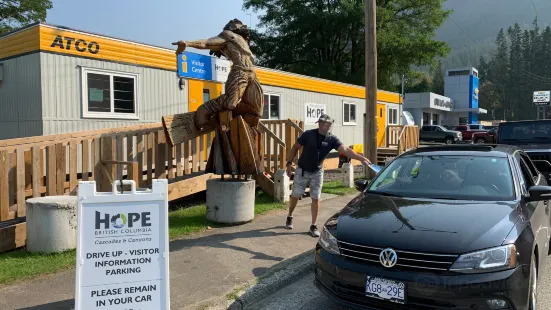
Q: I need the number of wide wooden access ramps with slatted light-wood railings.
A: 1